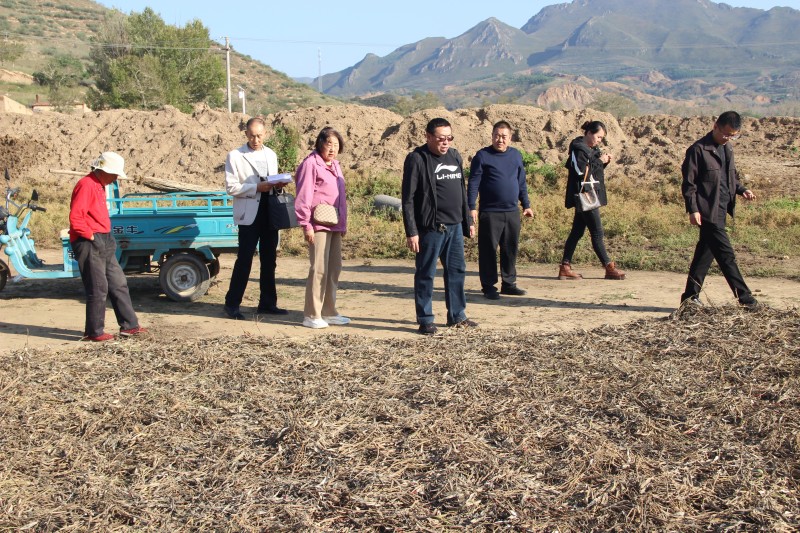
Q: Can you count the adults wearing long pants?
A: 7